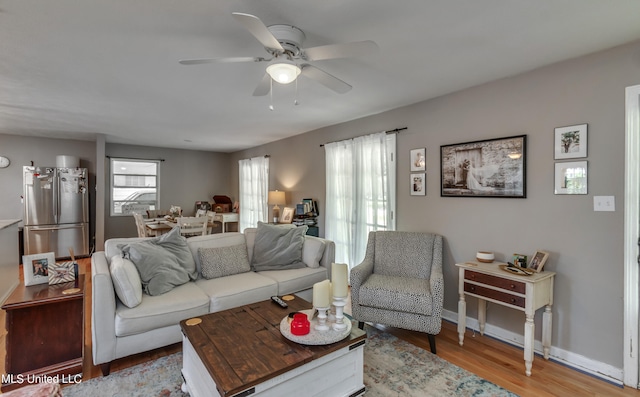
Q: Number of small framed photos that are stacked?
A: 4